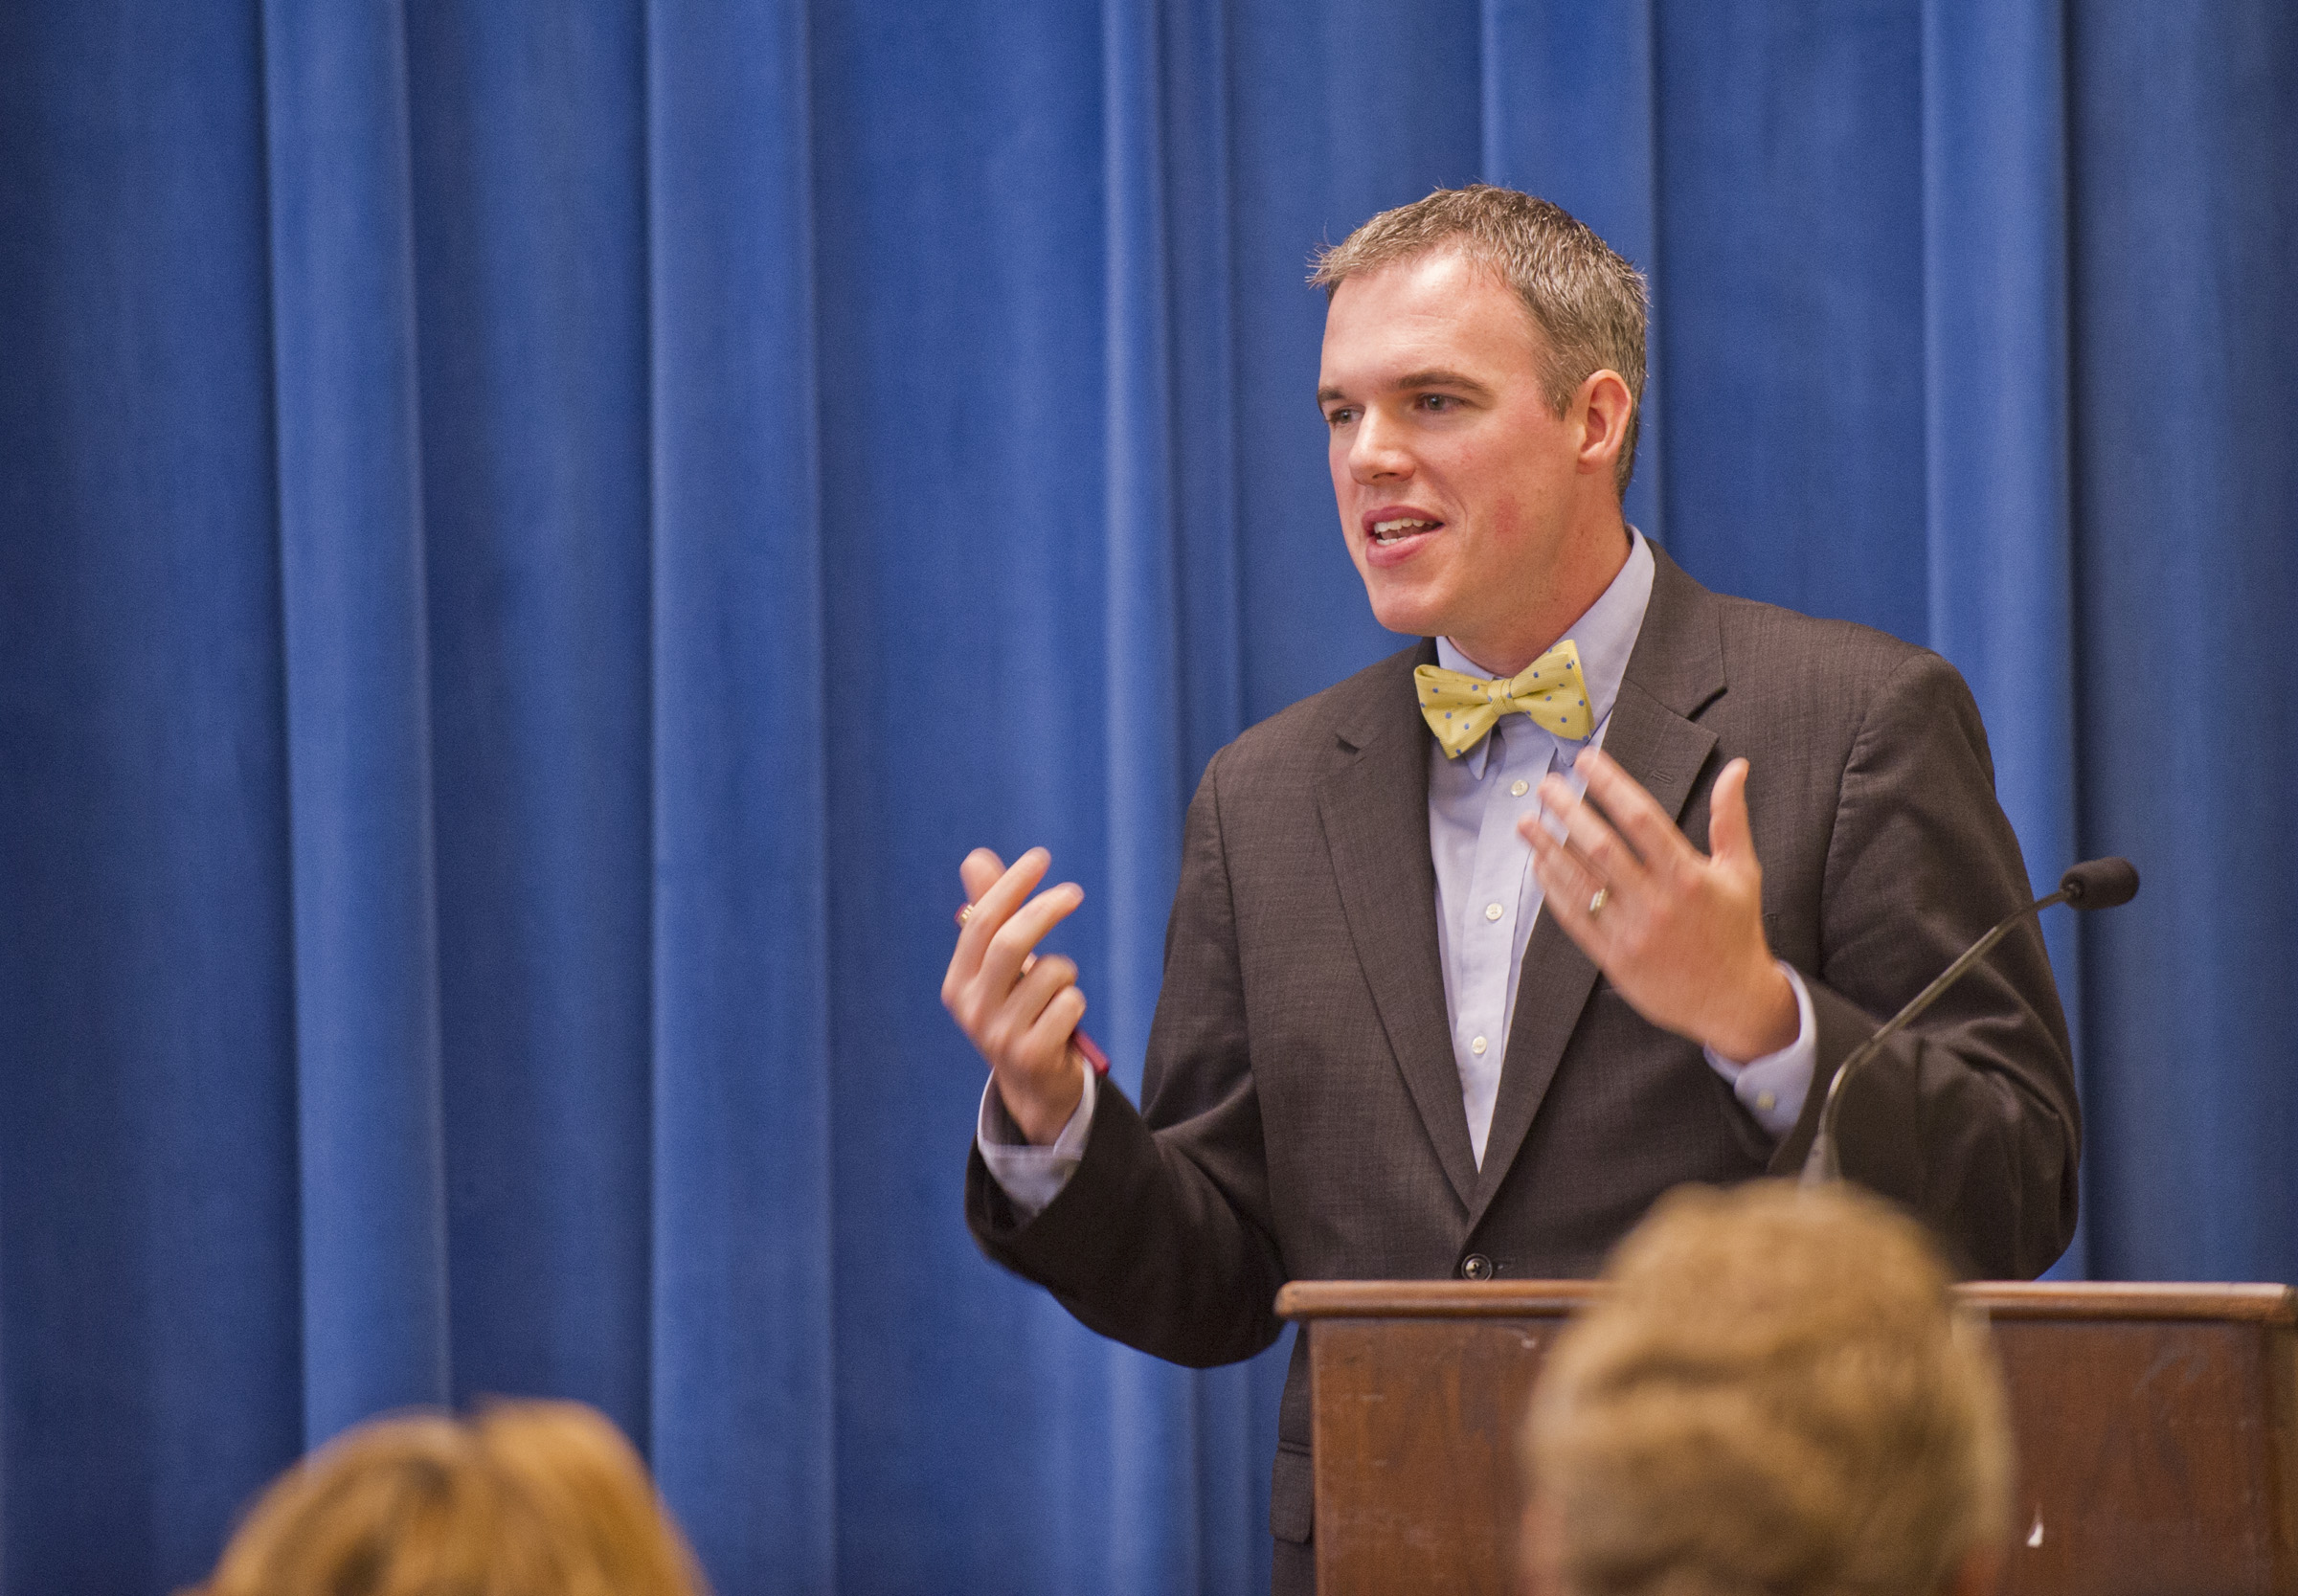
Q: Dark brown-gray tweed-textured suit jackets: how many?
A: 1